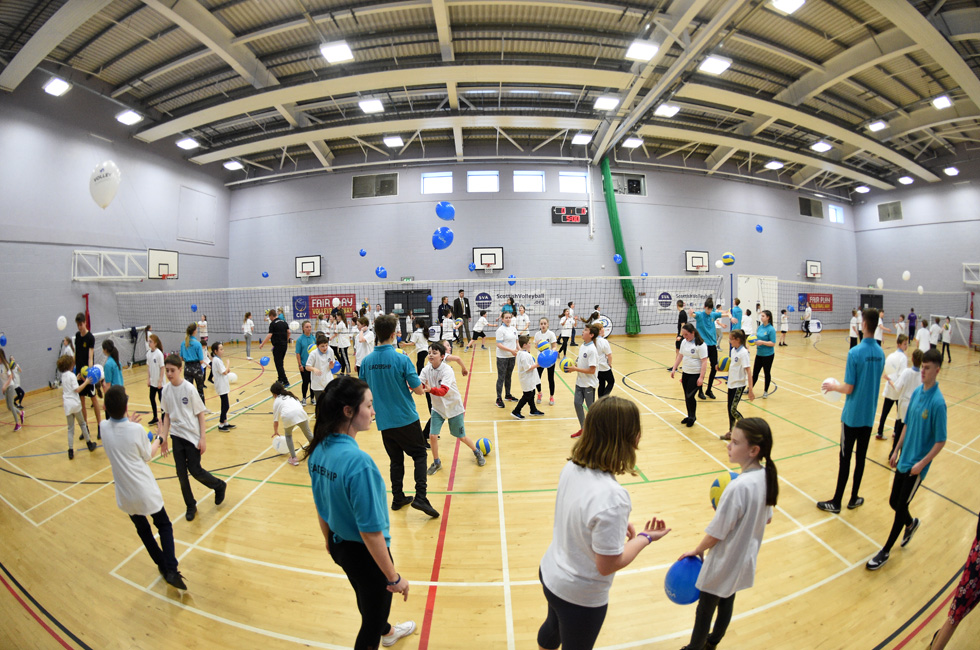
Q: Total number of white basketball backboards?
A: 5